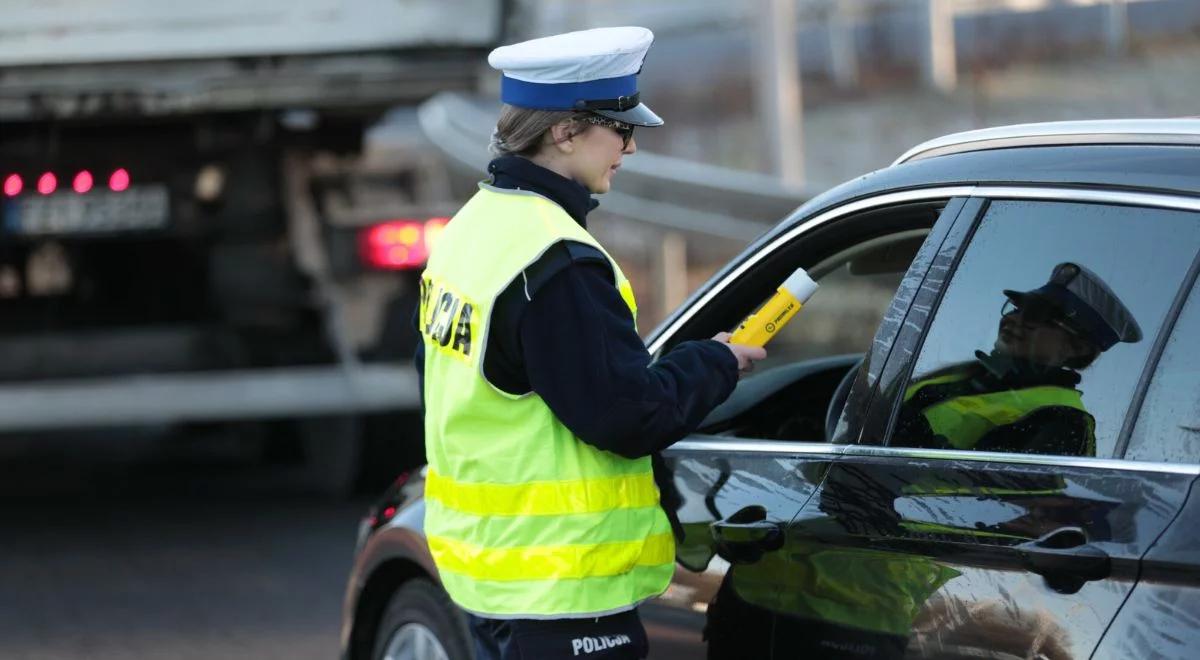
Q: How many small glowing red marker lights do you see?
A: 4